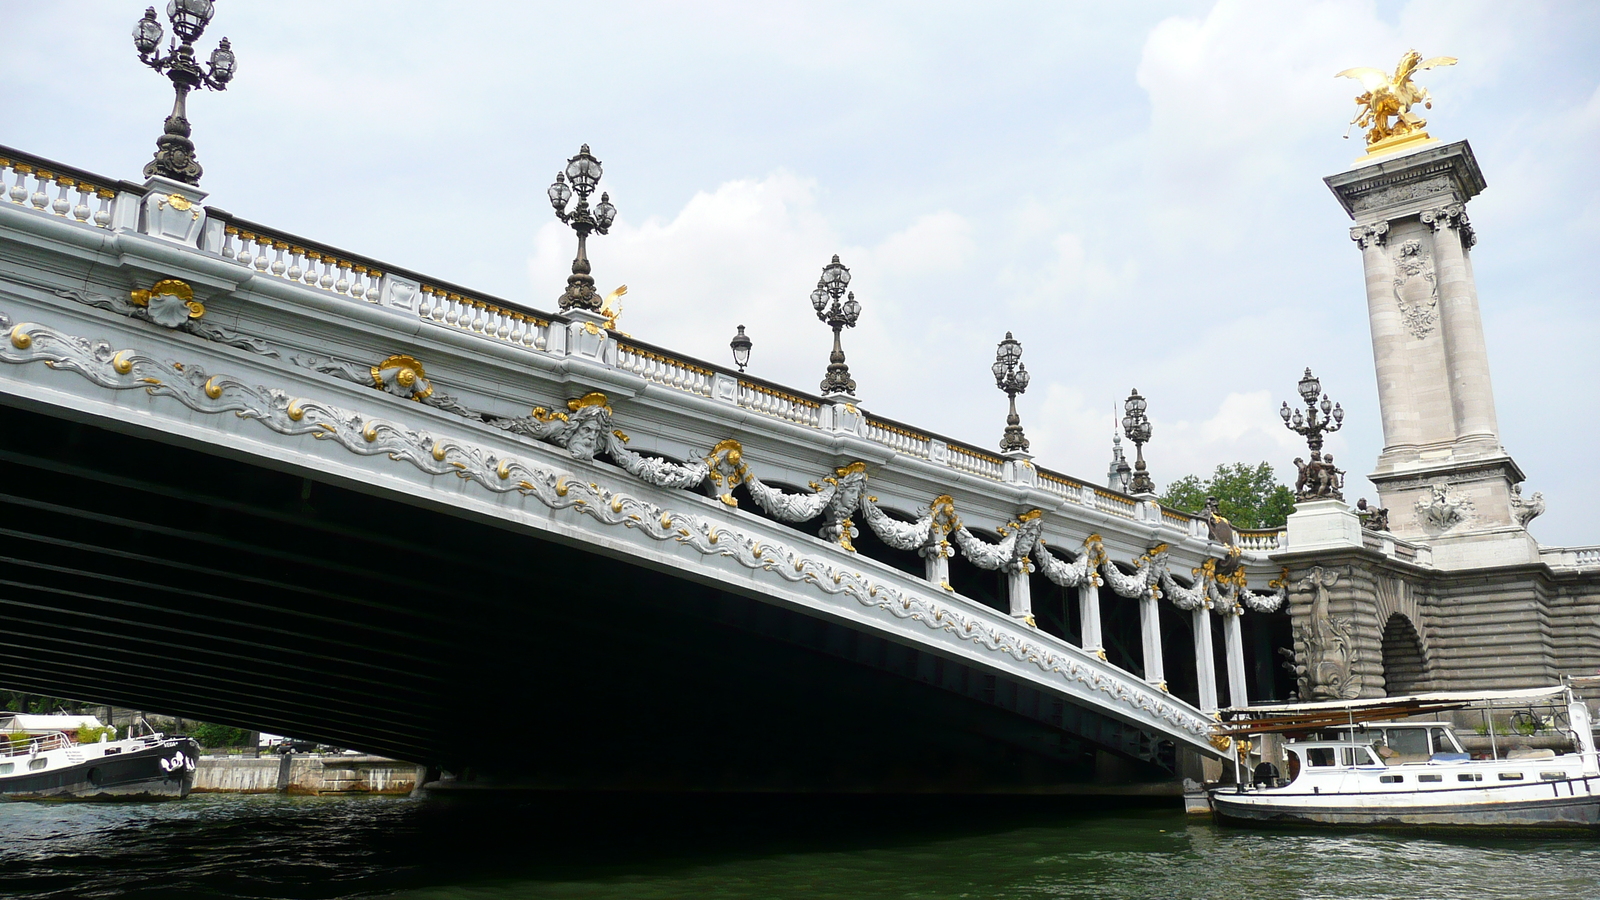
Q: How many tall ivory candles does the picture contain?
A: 0